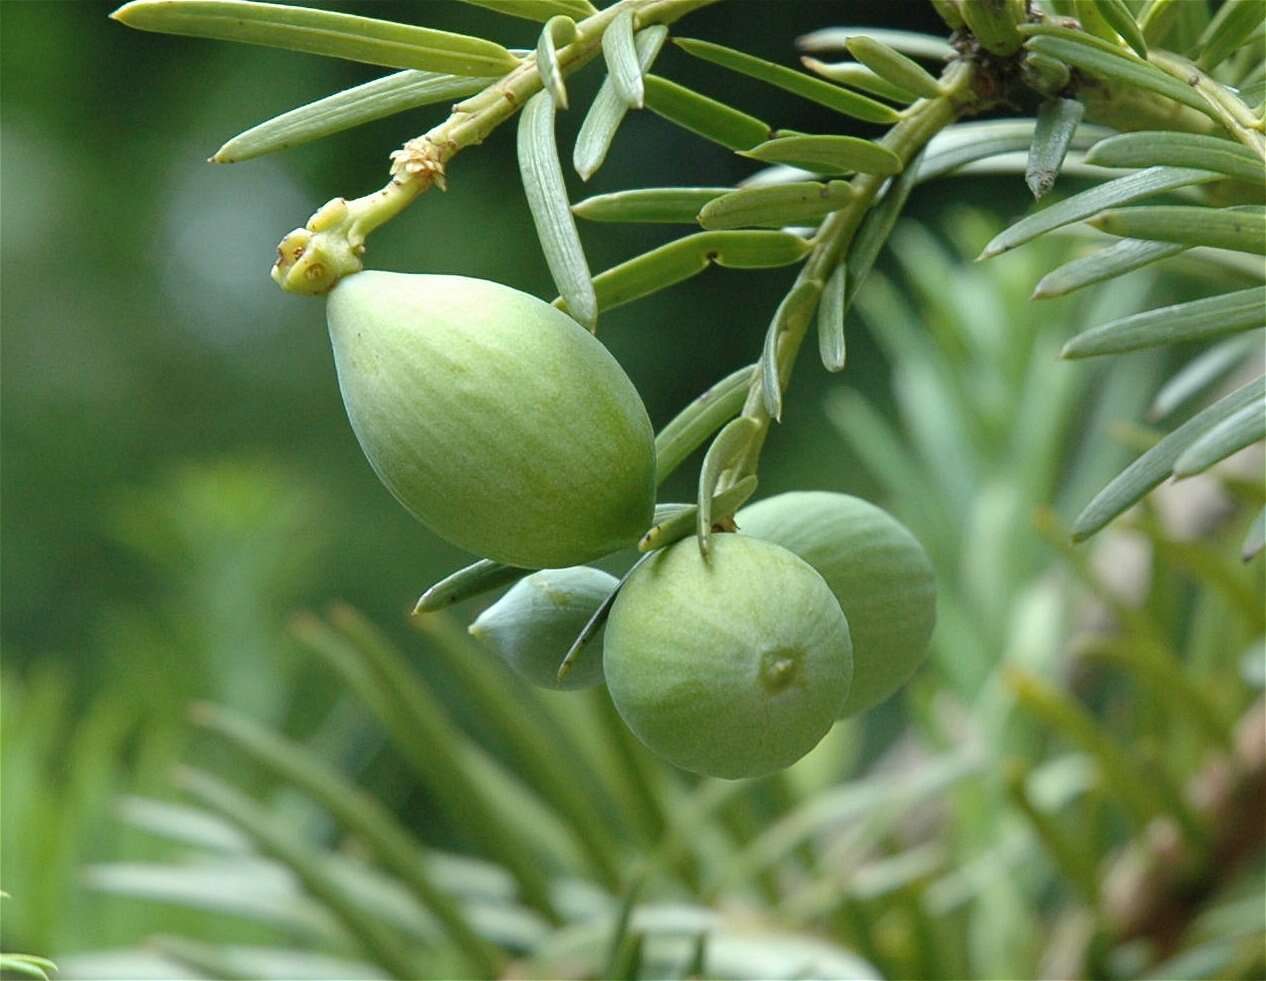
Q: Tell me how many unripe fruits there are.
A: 4